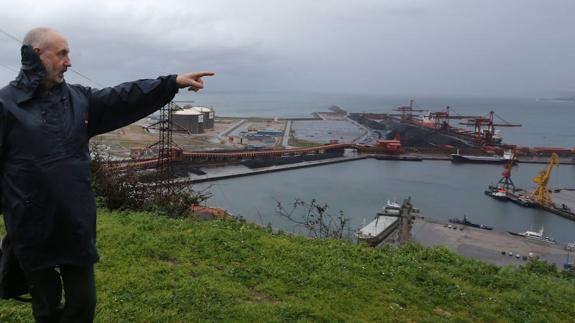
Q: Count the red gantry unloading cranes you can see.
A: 3